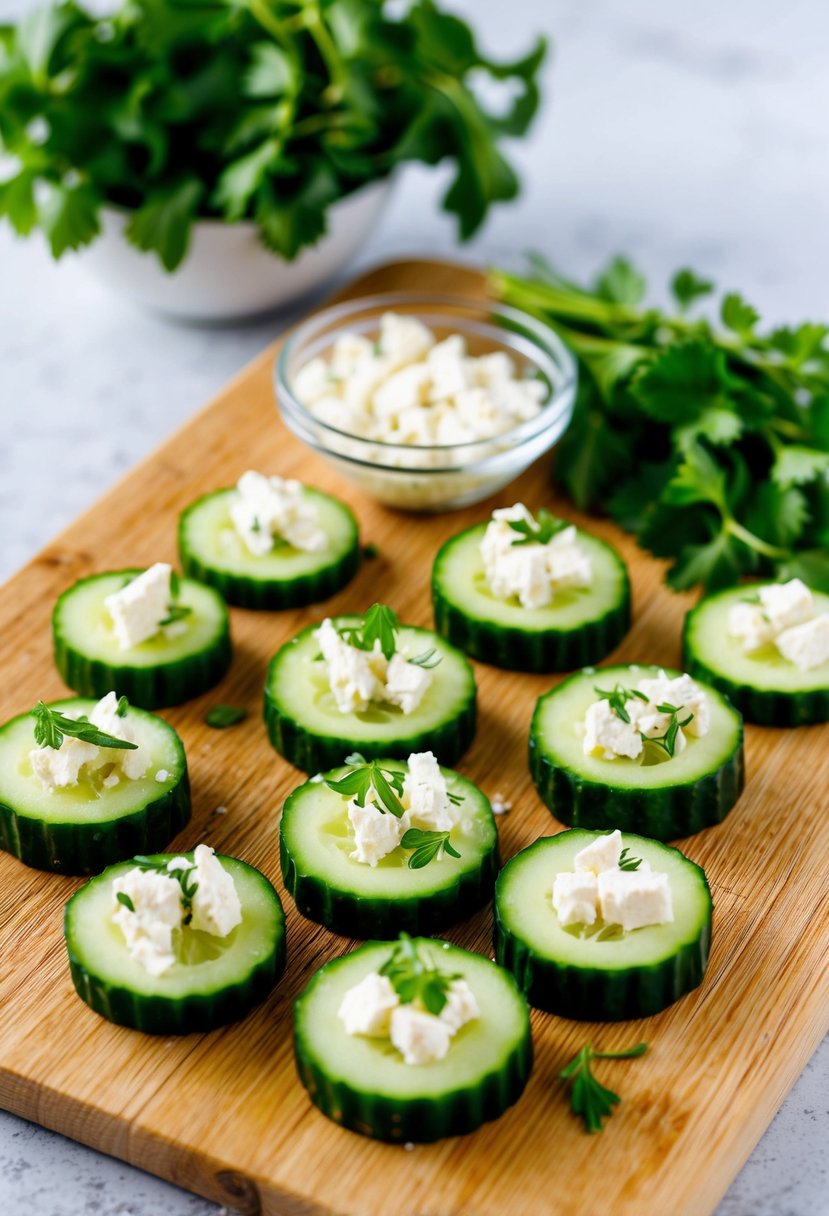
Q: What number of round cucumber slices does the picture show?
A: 11